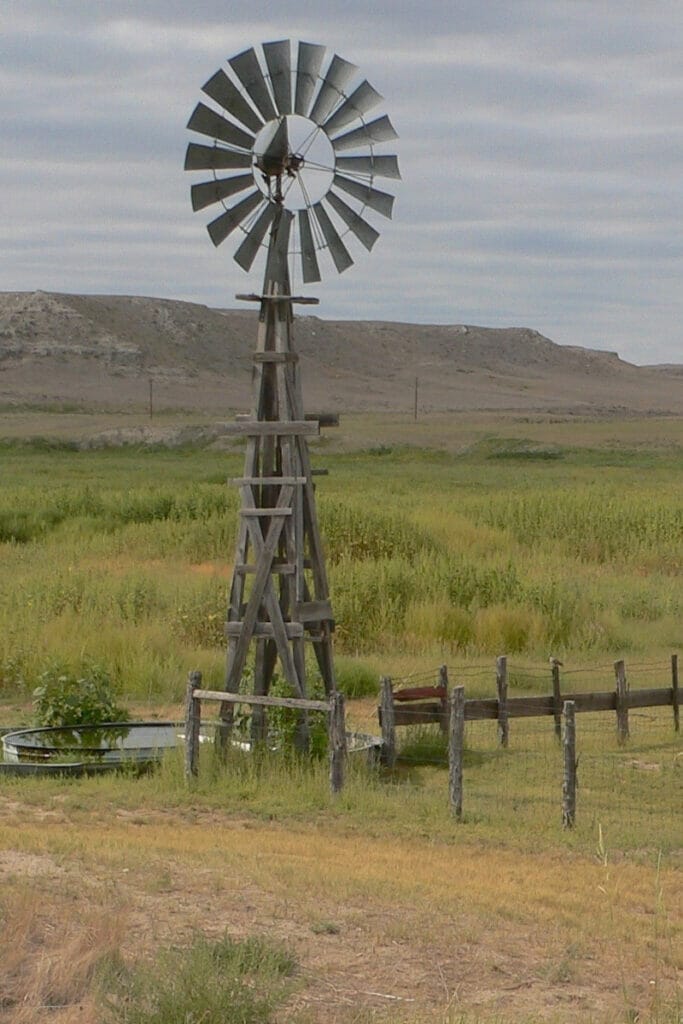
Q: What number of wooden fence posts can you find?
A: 10